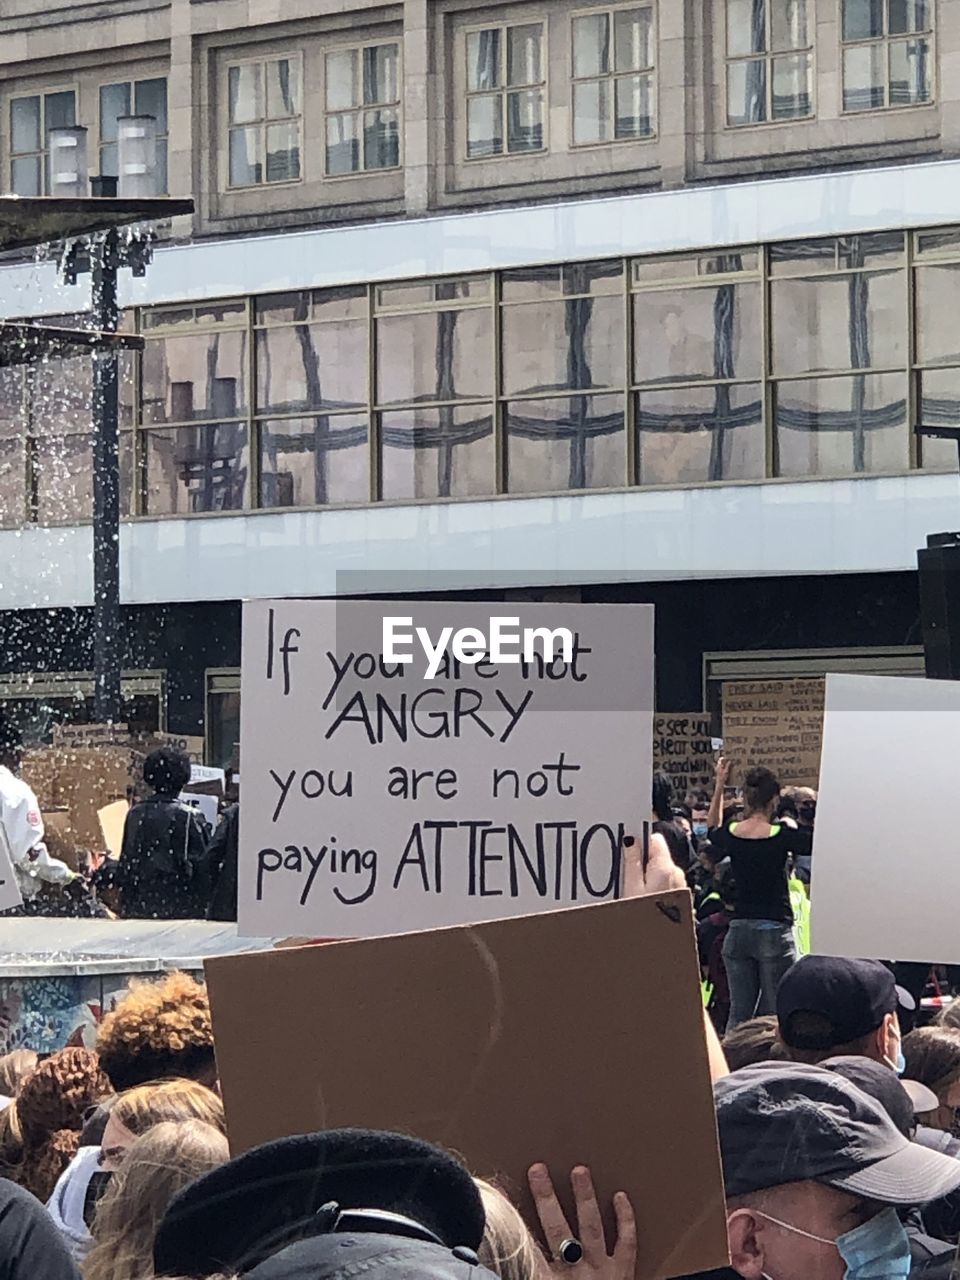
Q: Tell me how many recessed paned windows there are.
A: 8